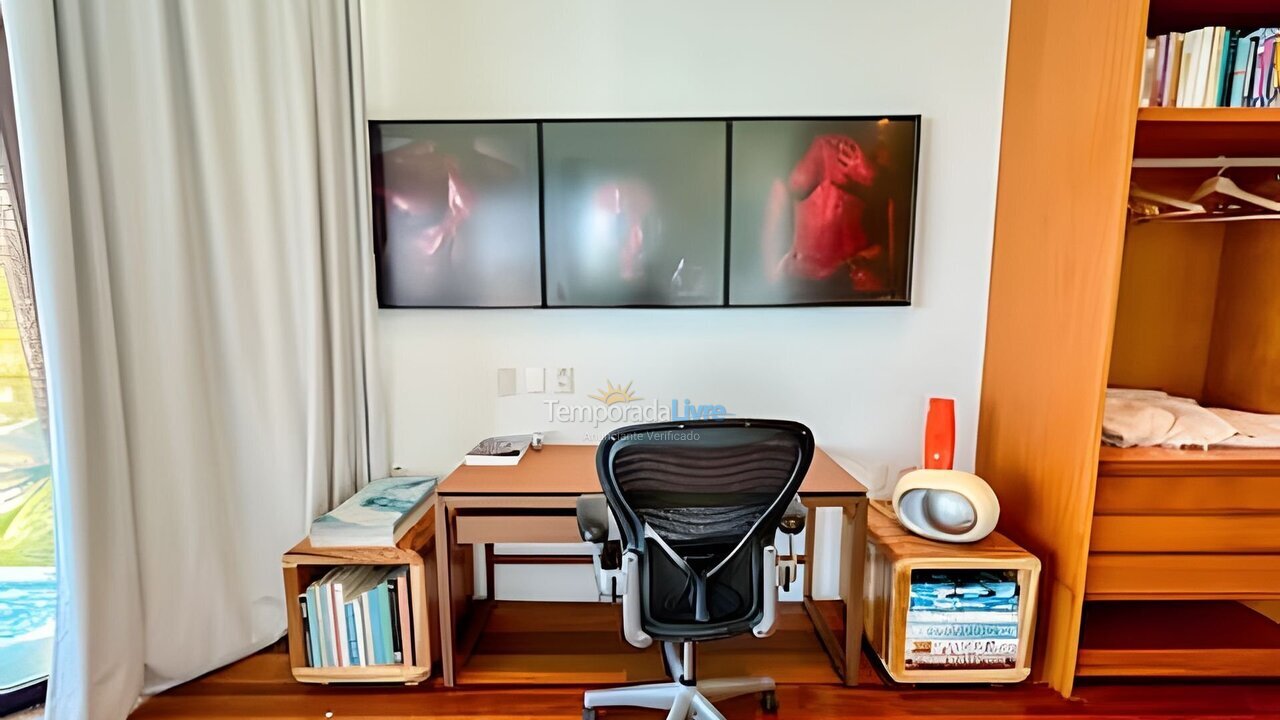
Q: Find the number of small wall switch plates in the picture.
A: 3